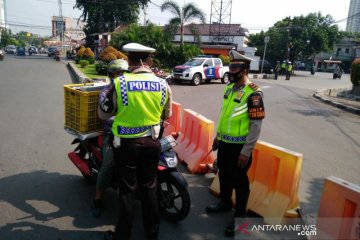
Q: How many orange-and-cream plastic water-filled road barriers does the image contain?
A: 4